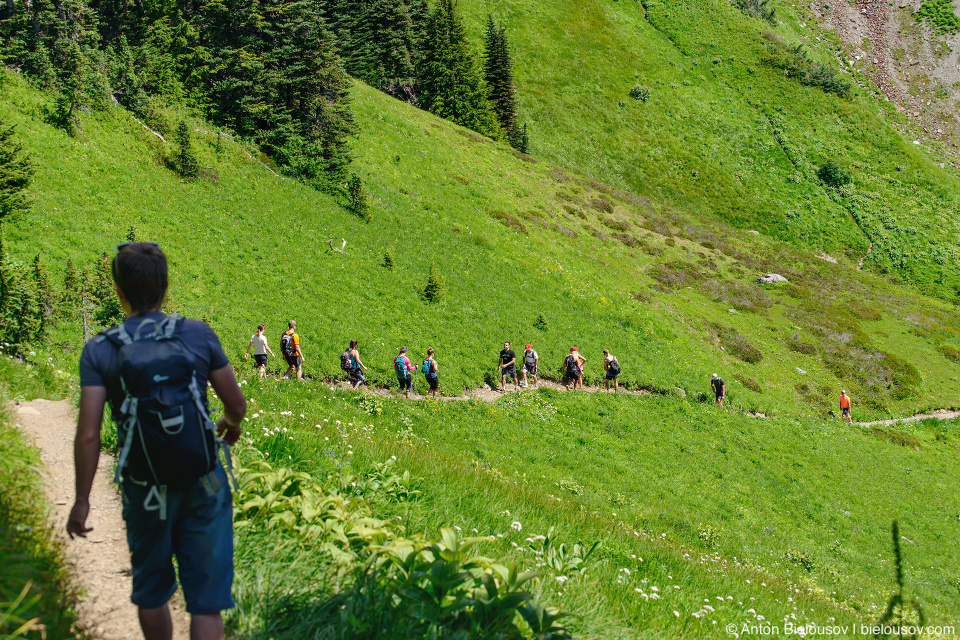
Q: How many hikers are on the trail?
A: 13